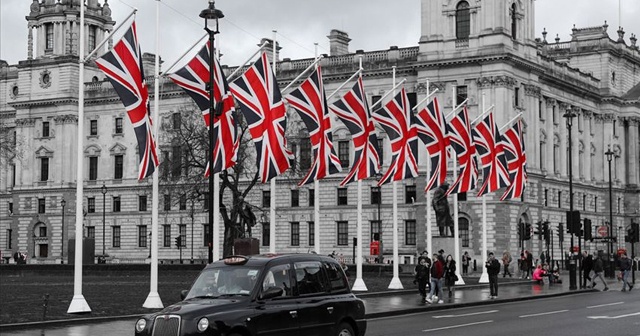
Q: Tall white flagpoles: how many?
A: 10